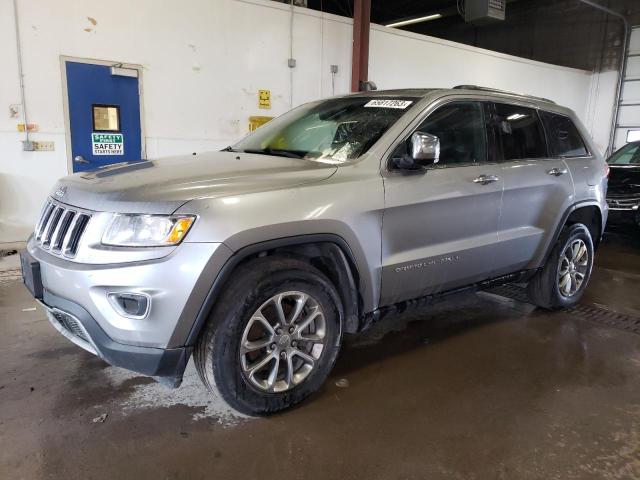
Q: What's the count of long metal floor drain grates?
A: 1